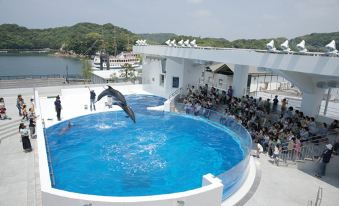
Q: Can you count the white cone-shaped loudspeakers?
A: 12